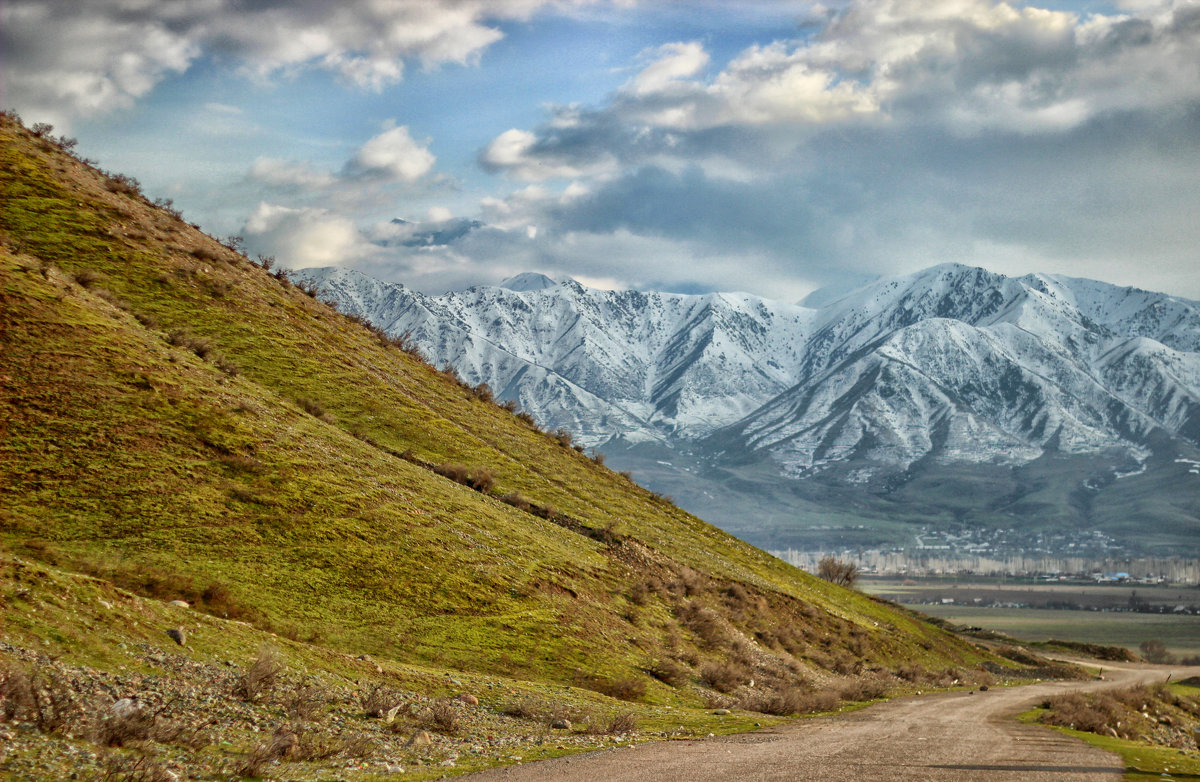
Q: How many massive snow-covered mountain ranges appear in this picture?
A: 1